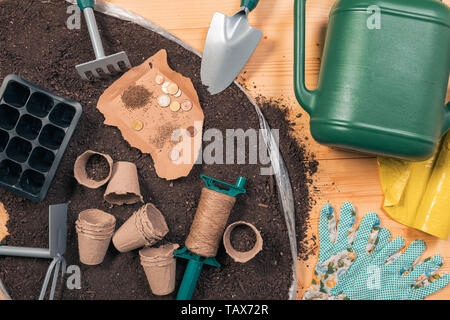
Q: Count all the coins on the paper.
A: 10